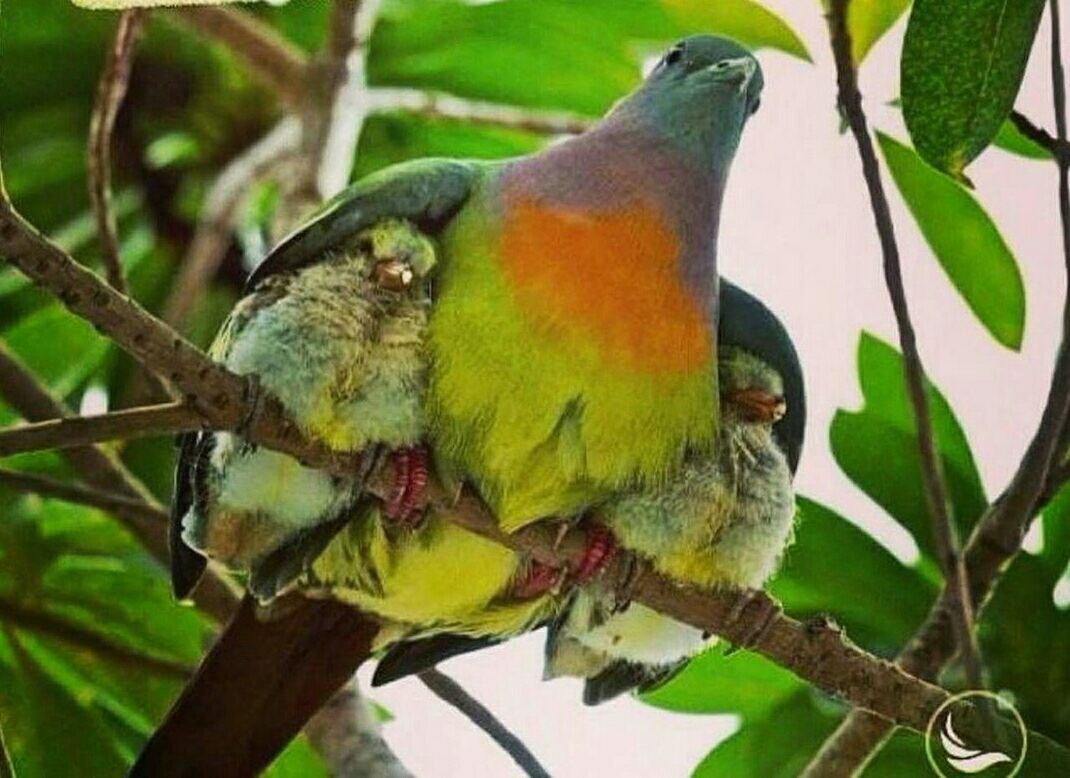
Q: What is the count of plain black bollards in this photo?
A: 0